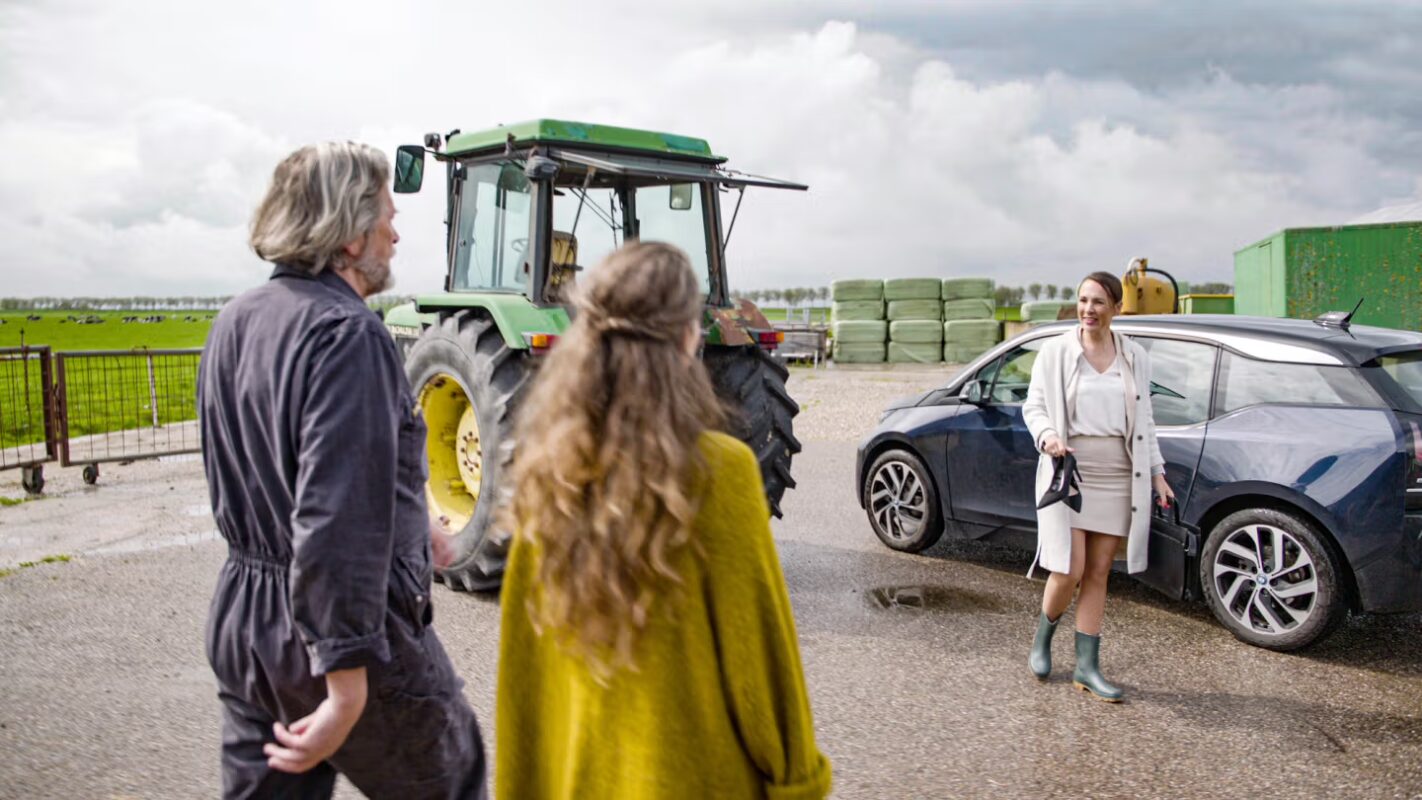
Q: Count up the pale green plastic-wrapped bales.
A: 13